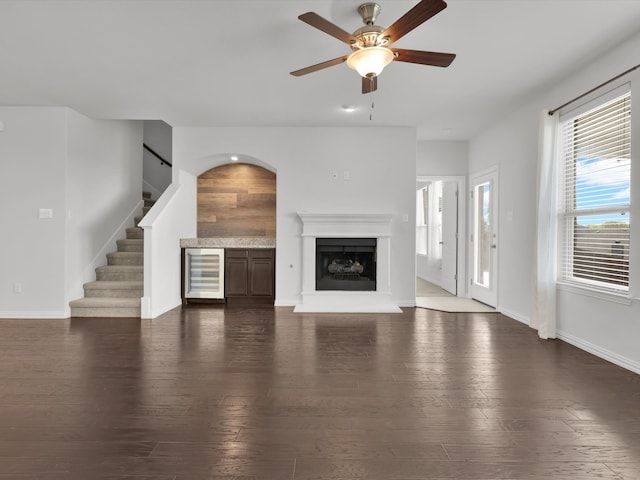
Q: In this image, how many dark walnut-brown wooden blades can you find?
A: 5